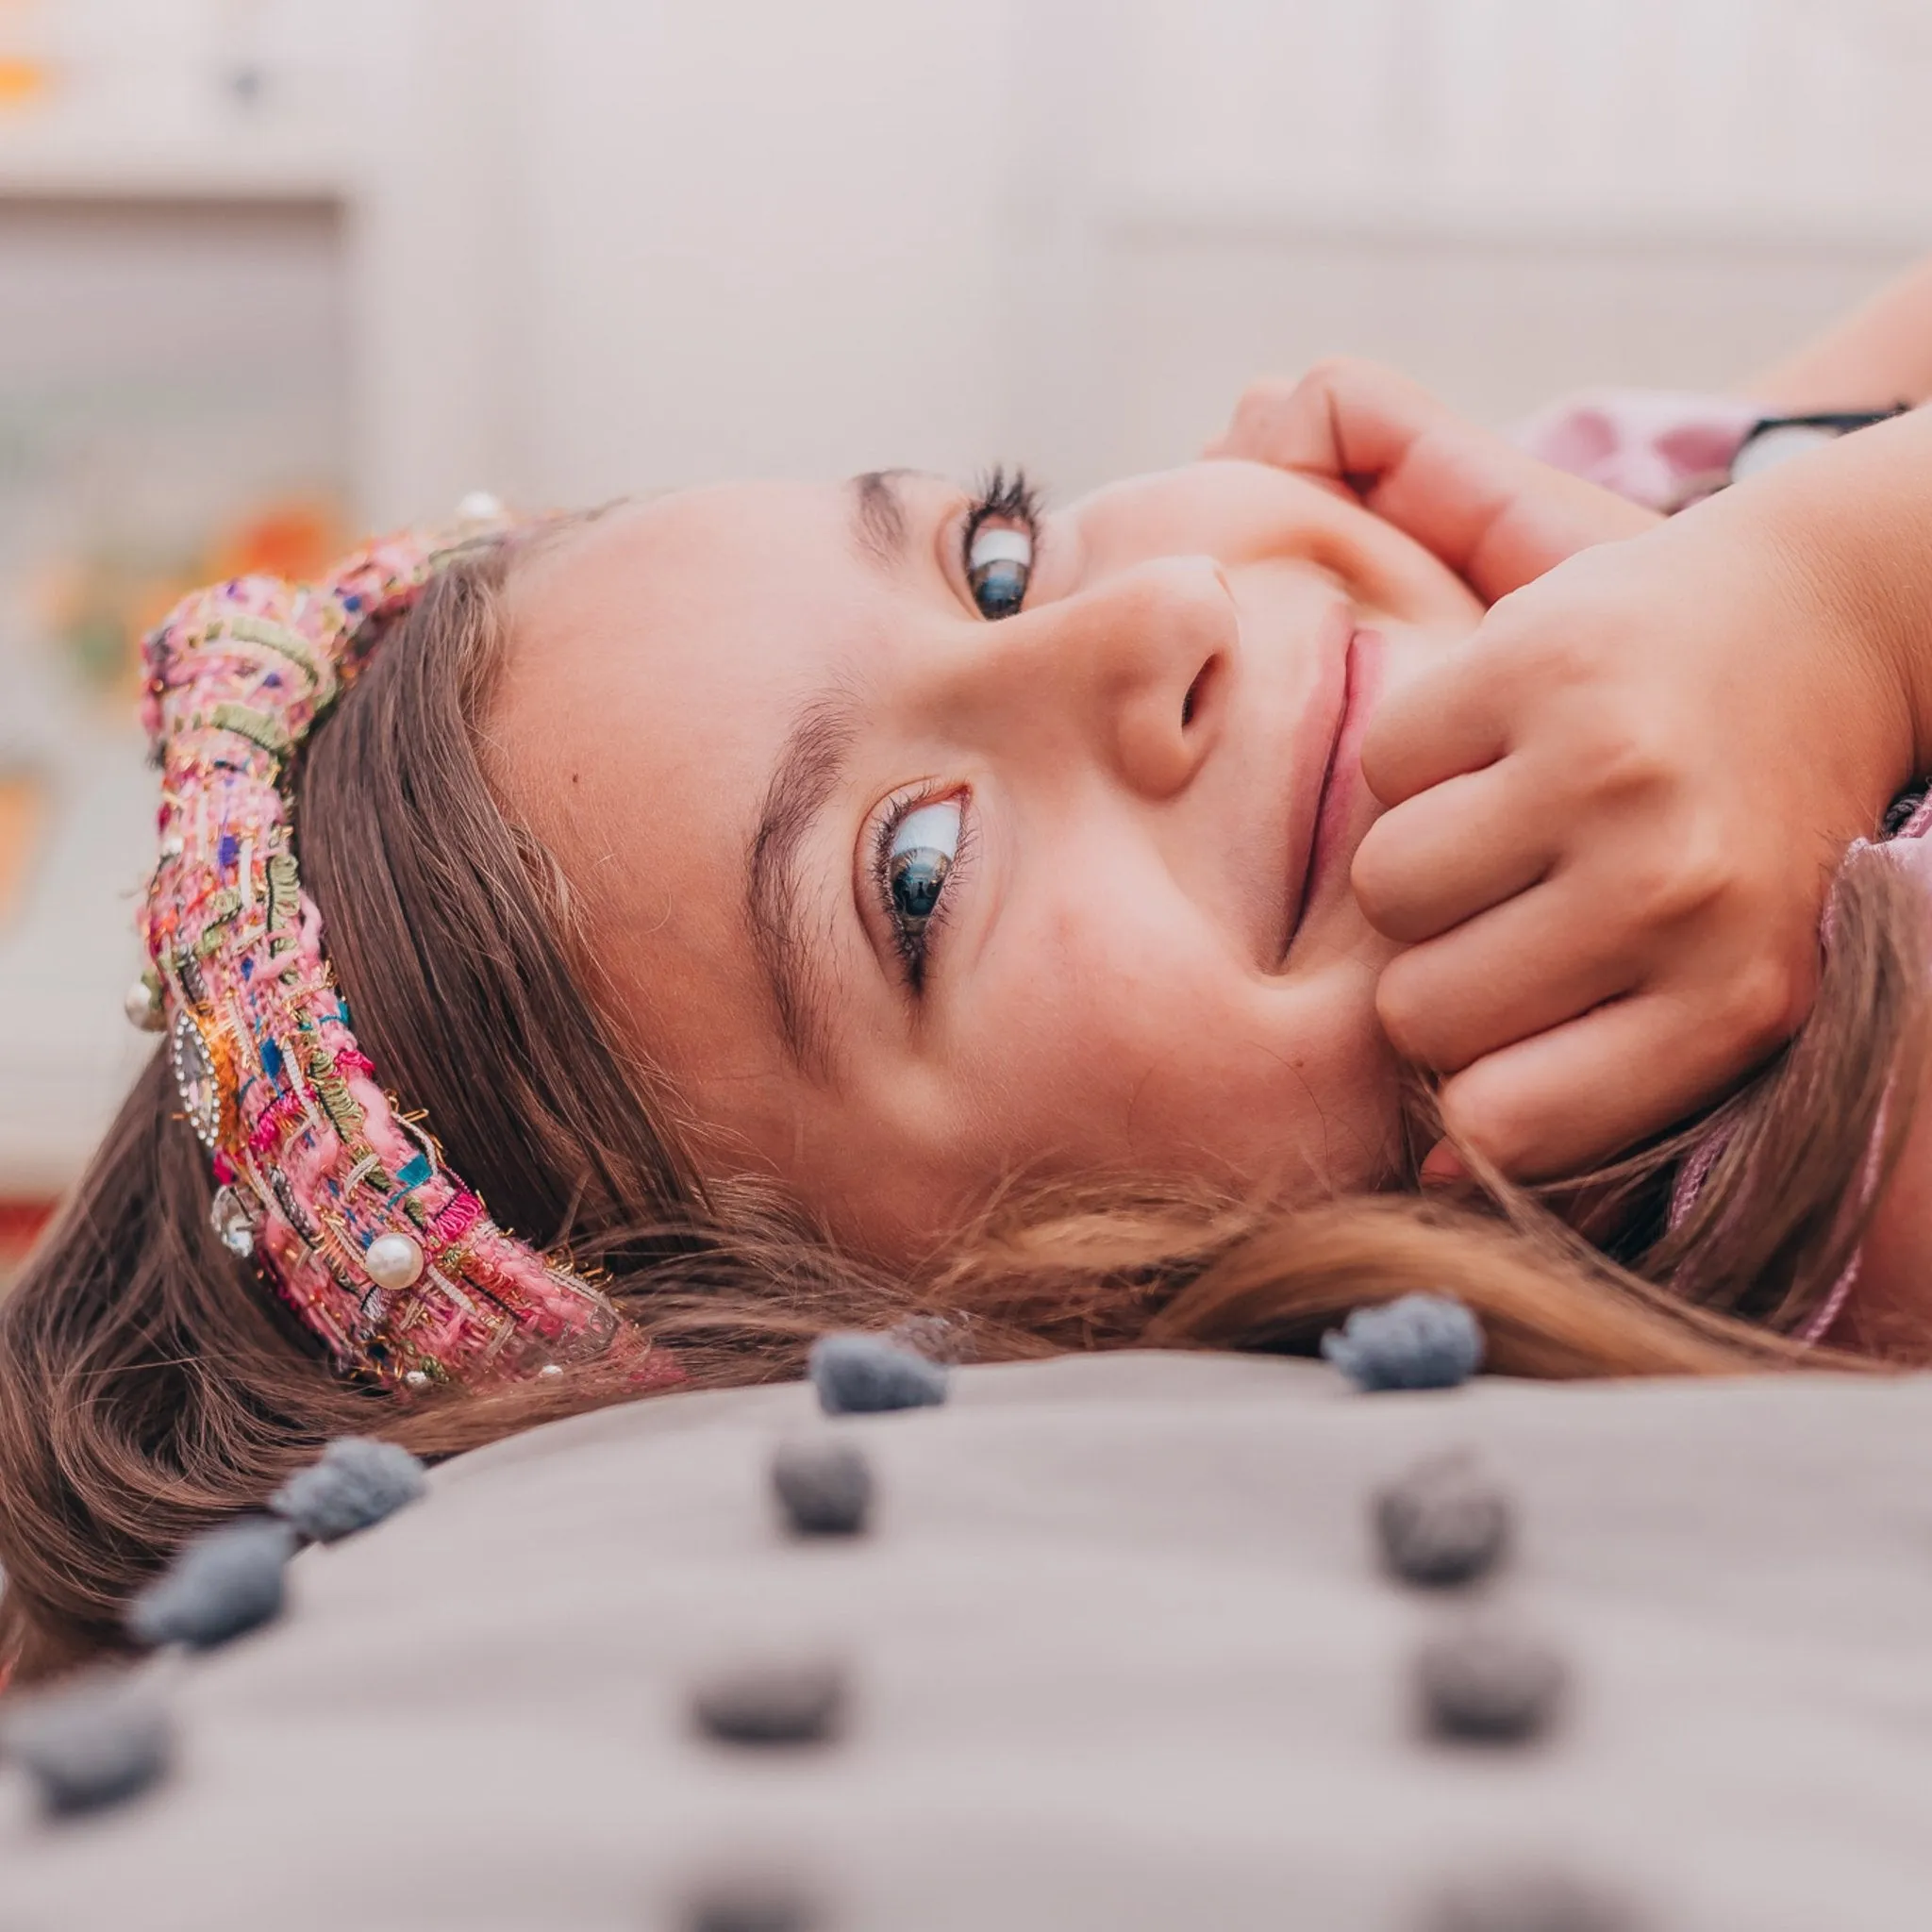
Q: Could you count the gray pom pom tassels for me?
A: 11